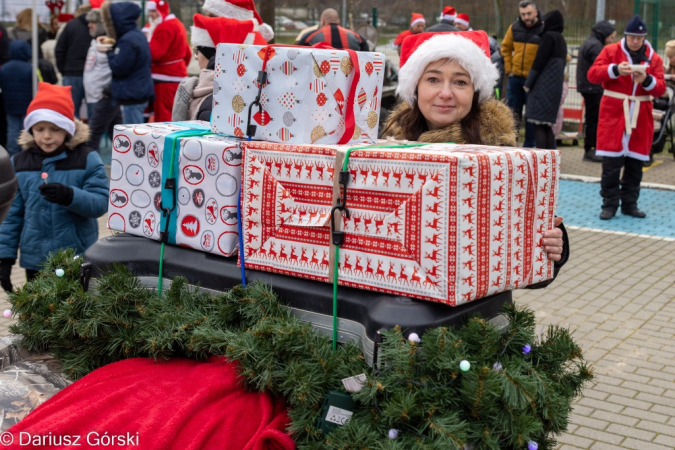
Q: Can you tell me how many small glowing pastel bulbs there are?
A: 9